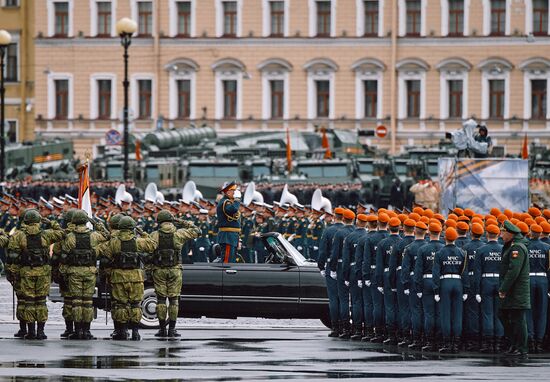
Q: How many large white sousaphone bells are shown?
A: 6